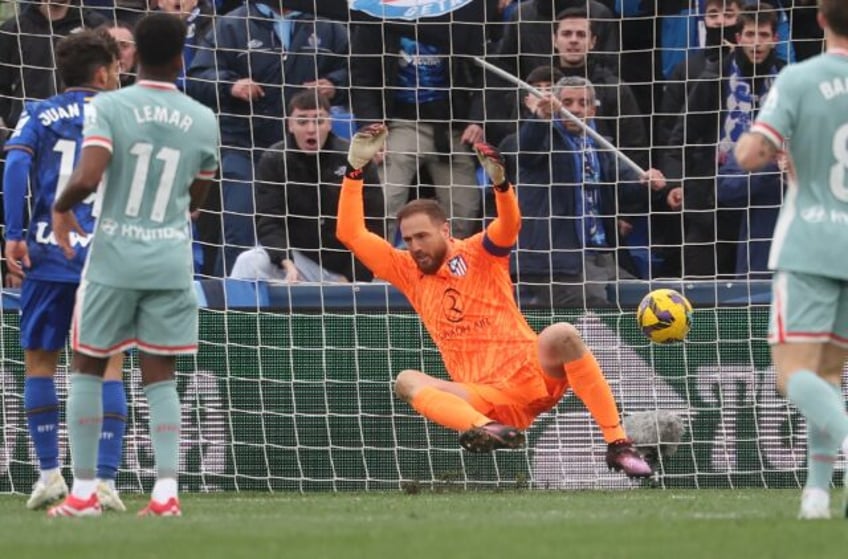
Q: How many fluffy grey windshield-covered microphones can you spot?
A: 1